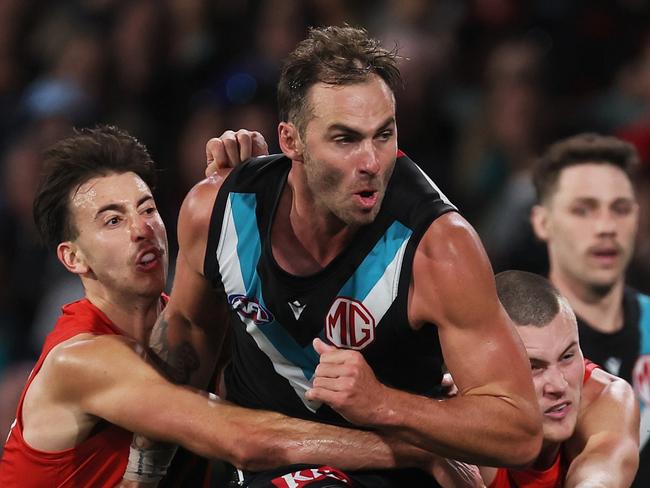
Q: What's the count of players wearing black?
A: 2